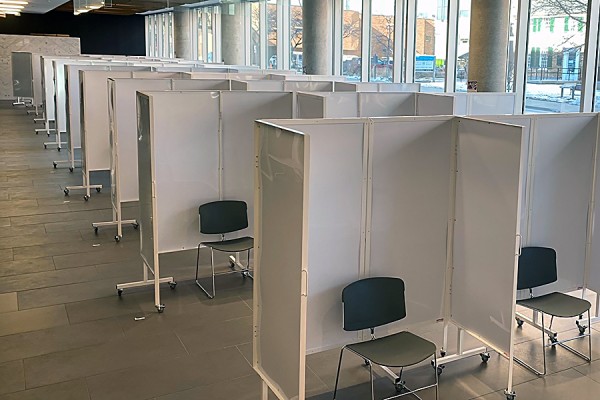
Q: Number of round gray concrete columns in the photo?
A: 4